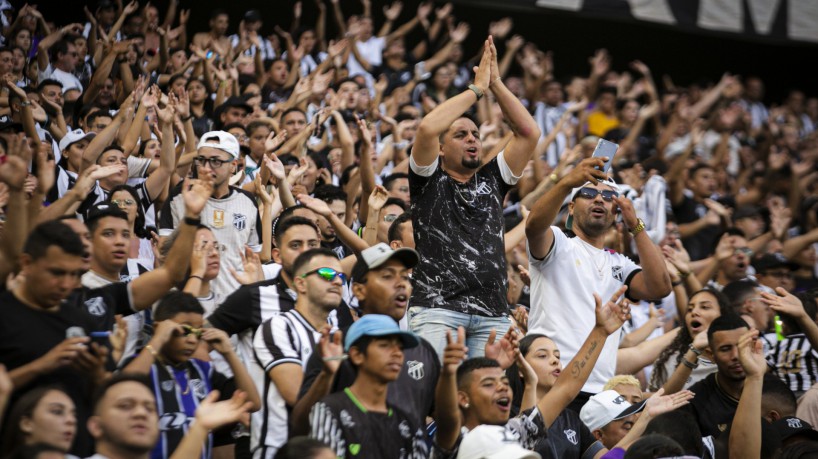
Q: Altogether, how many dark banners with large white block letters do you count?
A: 1